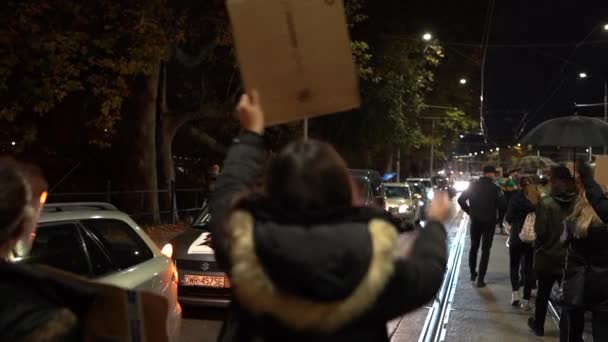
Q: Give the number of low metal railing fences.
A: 1